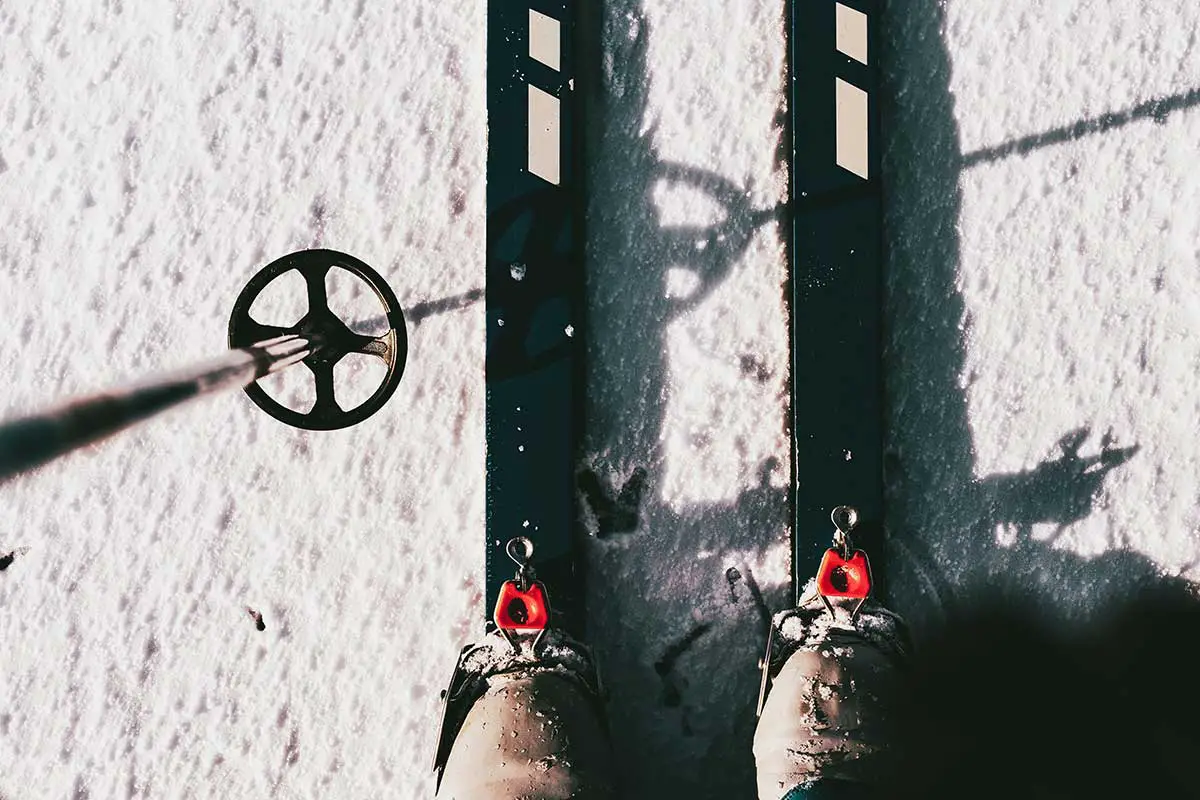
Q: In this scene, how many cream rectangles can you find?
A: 4